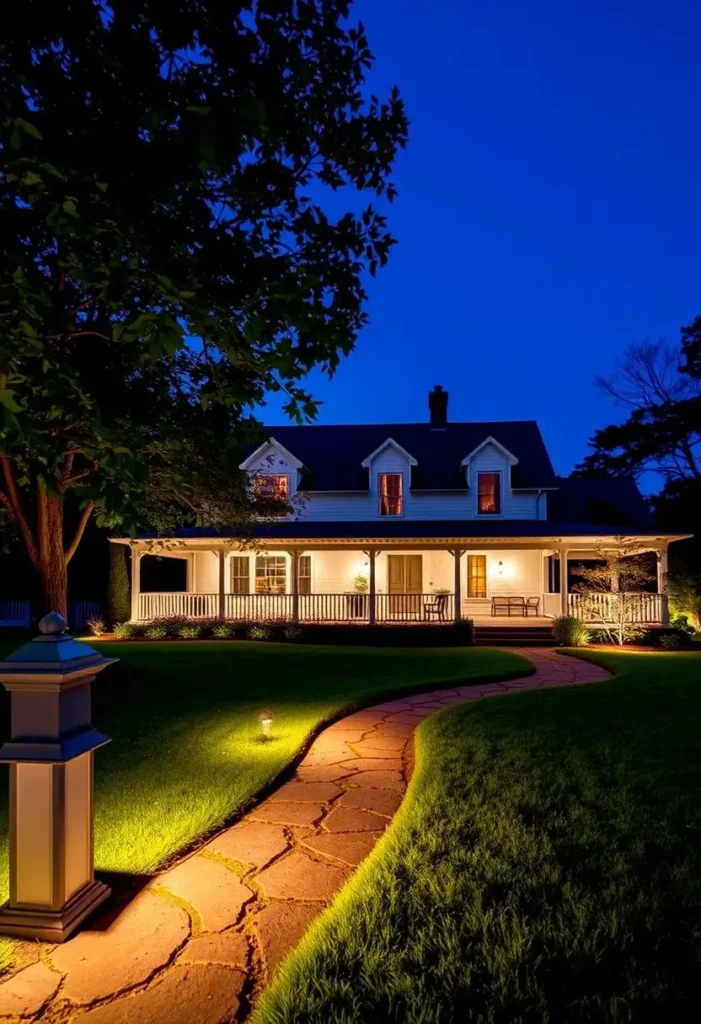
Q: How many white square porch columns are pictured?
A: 7